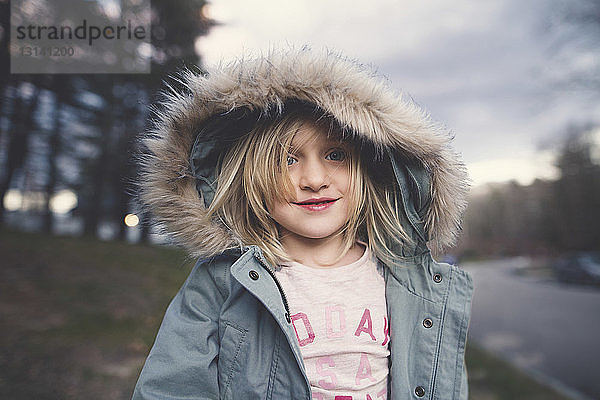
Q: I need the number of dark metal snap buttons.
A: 4